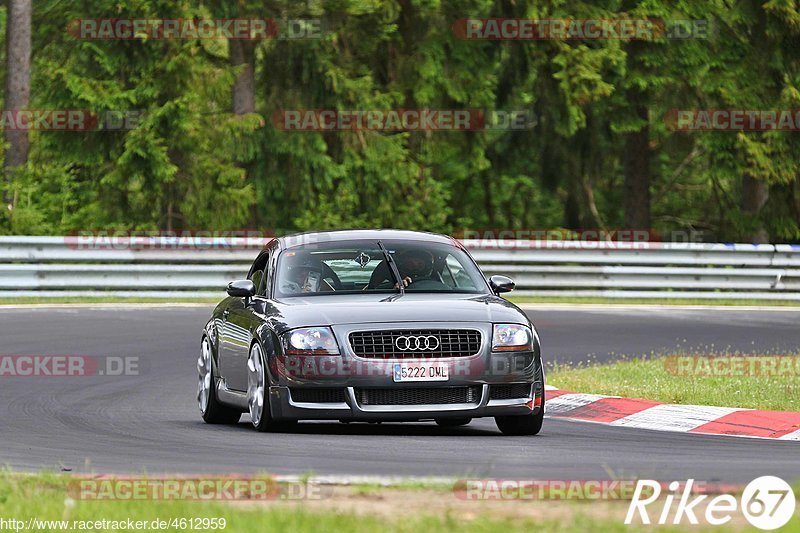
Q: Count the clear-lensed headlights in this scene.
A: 2